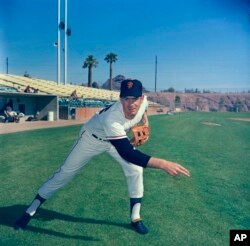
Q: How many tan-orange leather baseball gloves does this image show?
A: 1